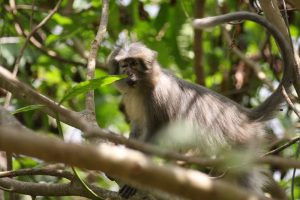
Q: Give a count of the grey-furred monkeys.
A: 1